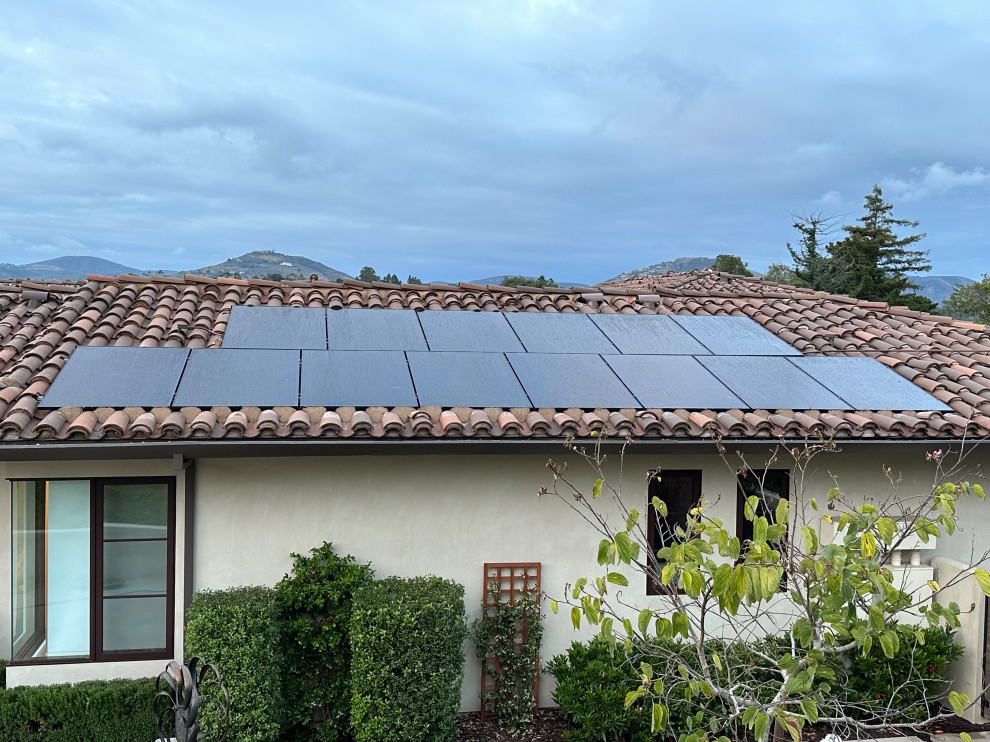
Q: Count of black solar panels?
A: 14